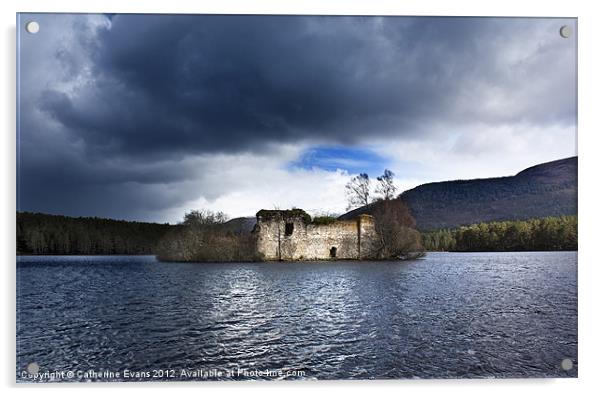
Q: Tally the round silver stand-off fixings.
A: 4